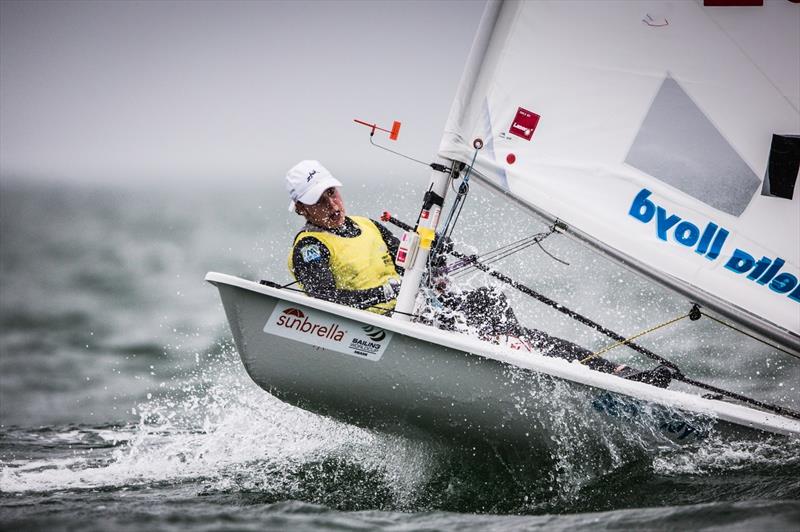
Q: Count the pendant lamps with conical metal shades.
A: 0